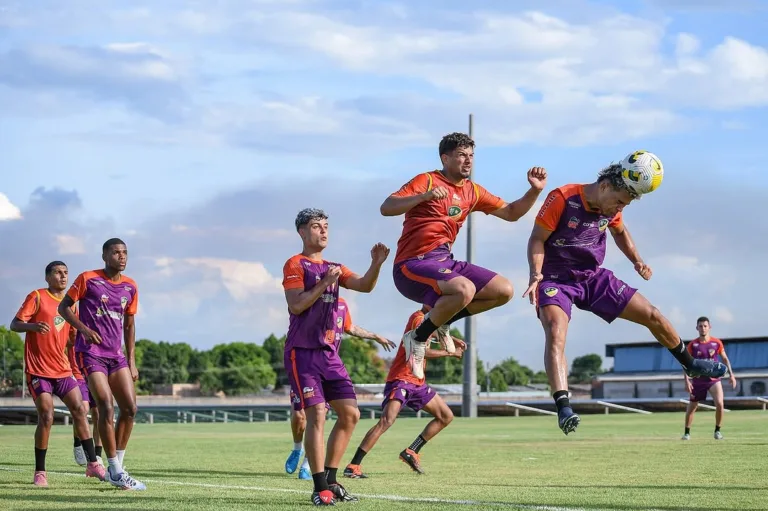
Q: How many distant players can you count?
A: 1